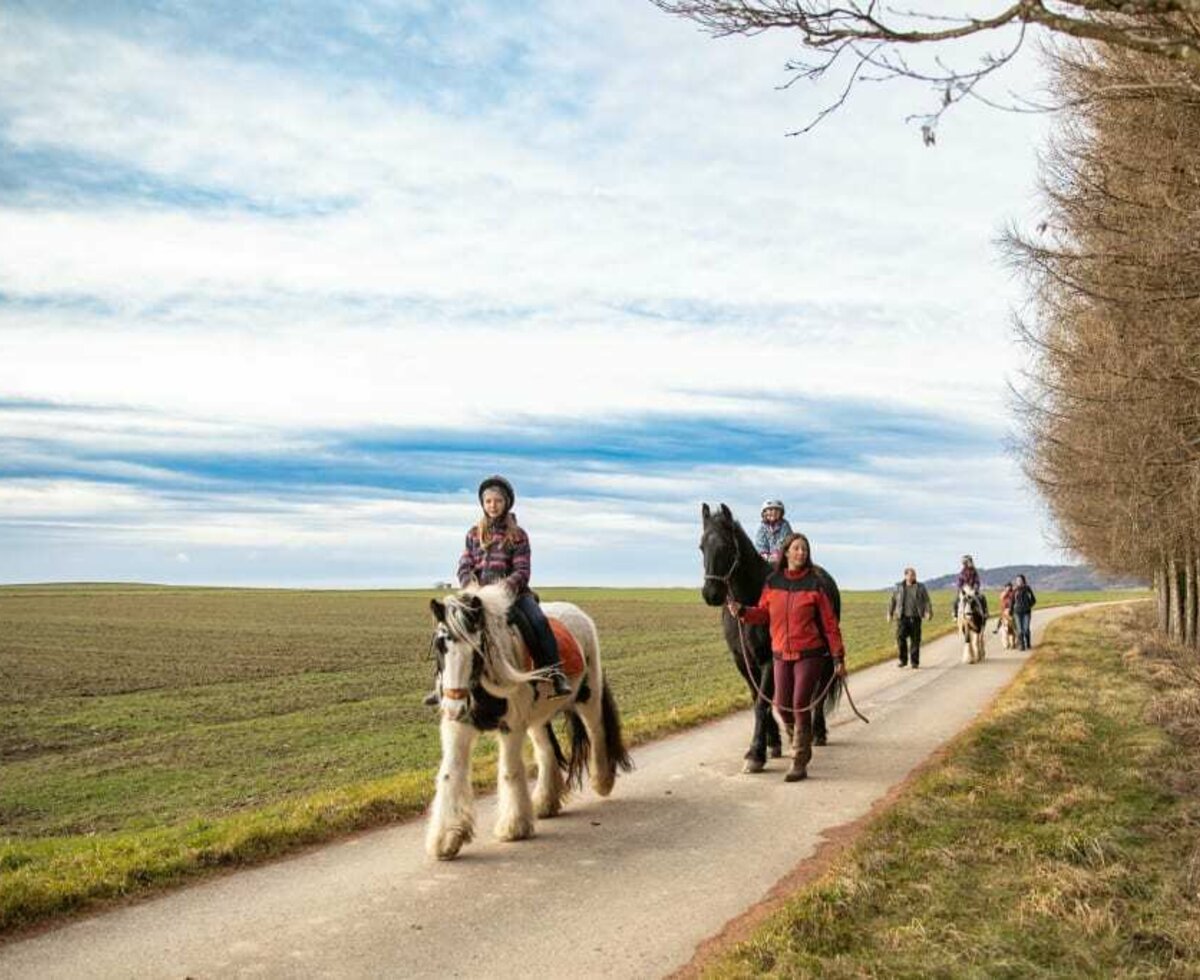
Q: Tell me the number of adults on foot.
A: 3